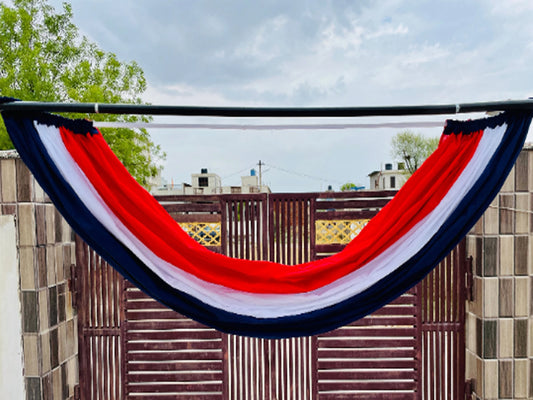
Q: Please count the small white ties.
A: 2